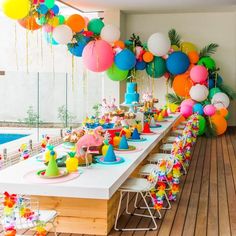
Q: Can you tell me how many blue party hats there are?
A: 3